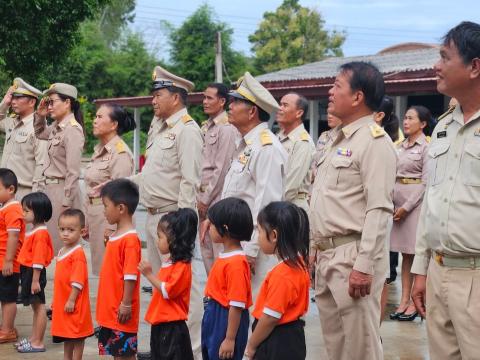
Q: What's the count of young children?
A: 7